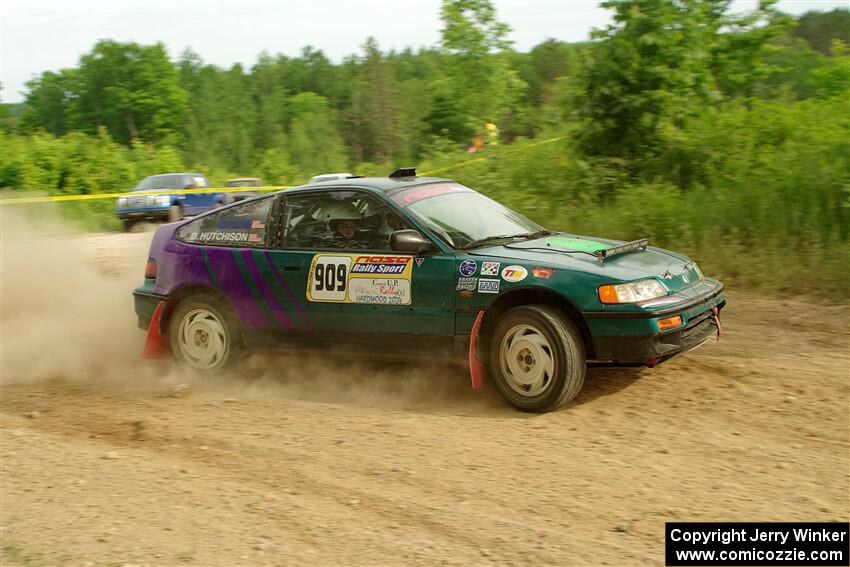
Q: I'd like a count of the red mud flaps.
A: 2